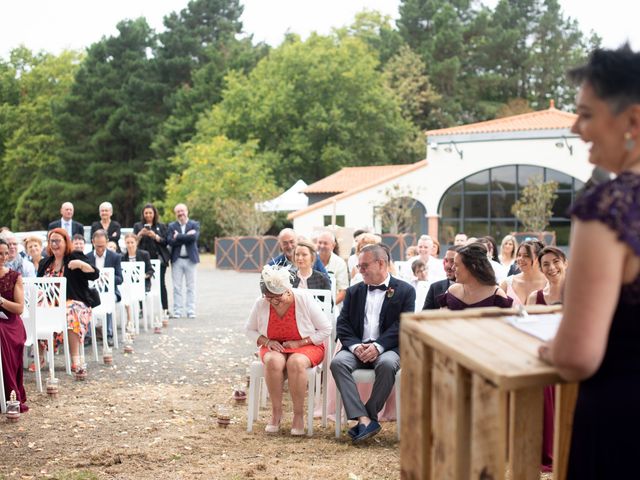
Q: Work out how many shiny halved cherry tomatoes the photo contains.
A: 0